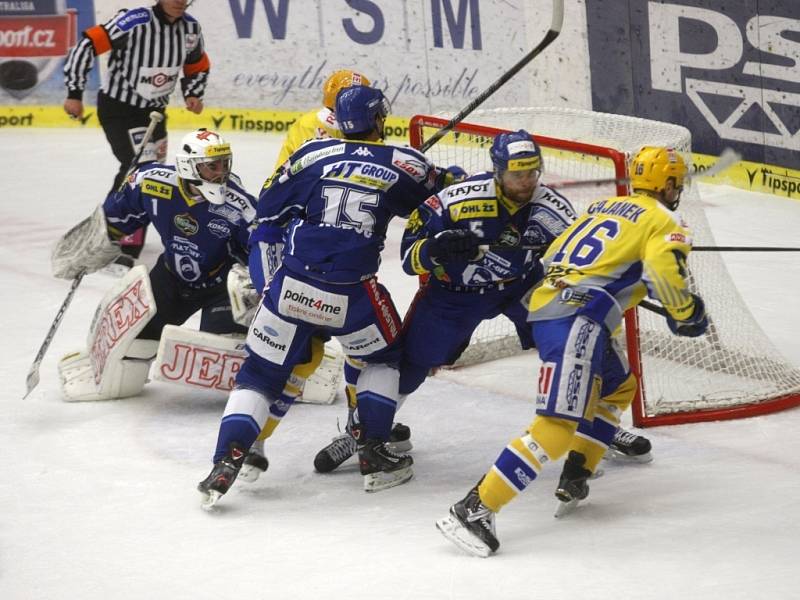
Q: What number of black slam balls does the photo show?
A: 0